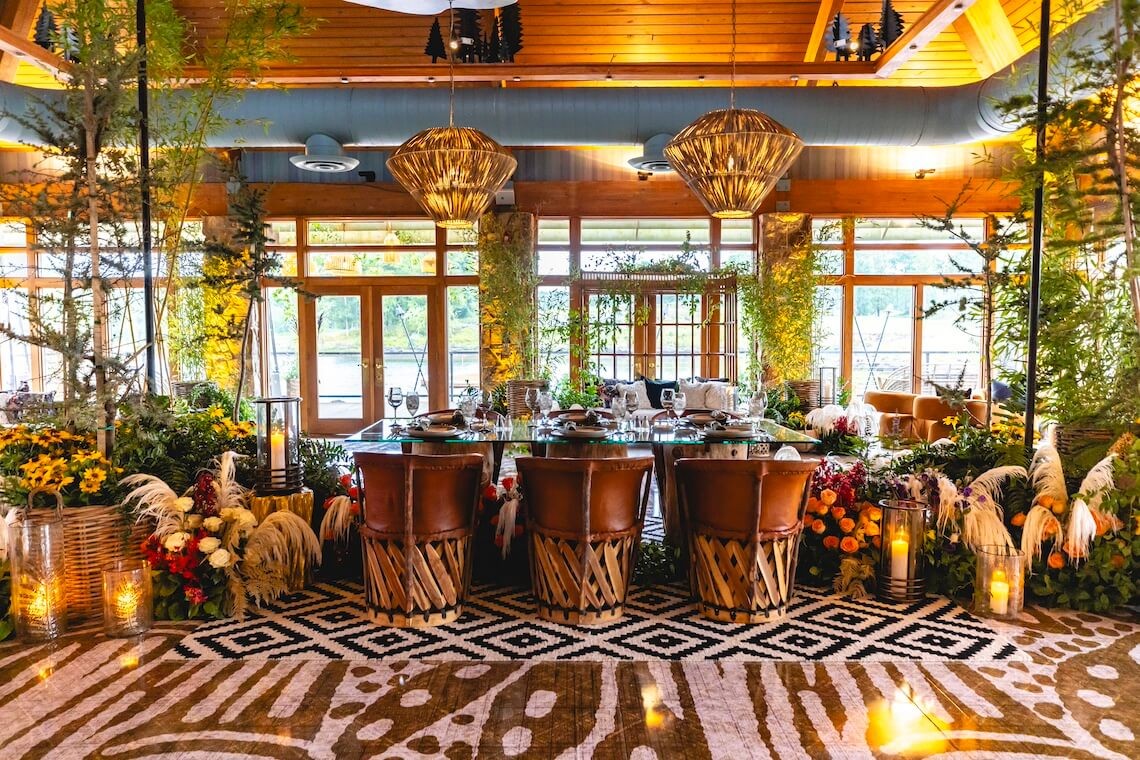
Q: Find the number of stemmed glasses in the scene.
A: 12